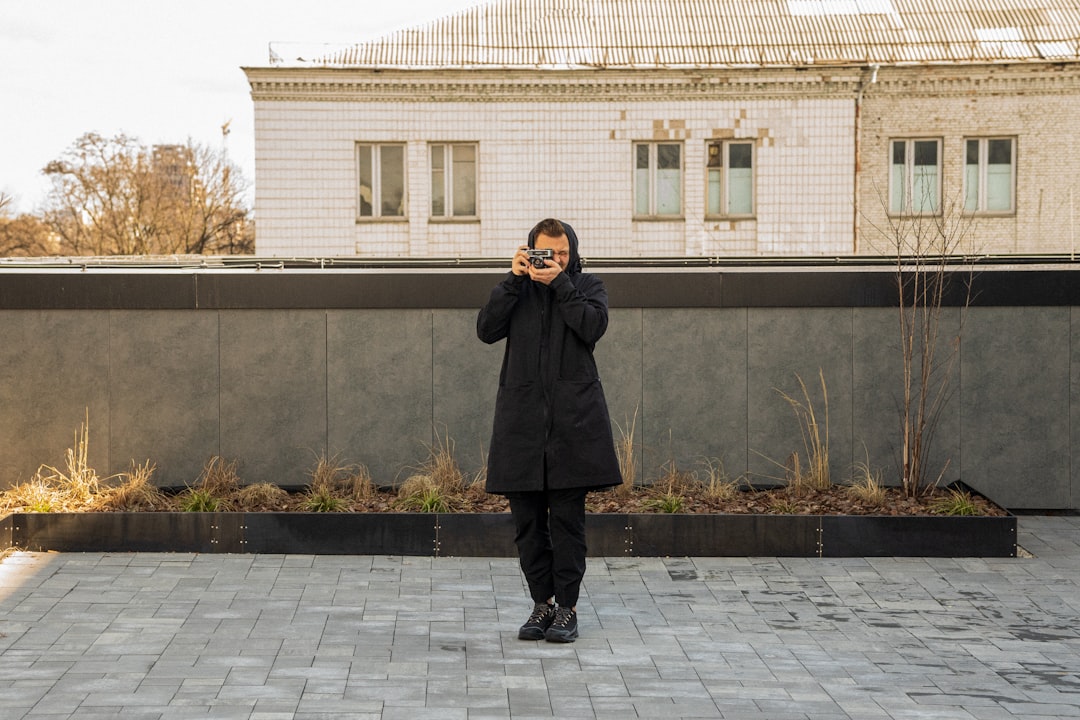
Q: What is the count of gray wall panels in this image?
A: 11